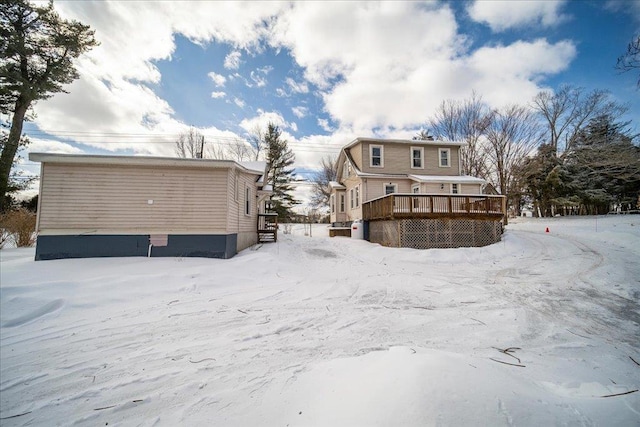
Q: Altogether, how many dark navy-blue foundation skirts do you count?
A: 1